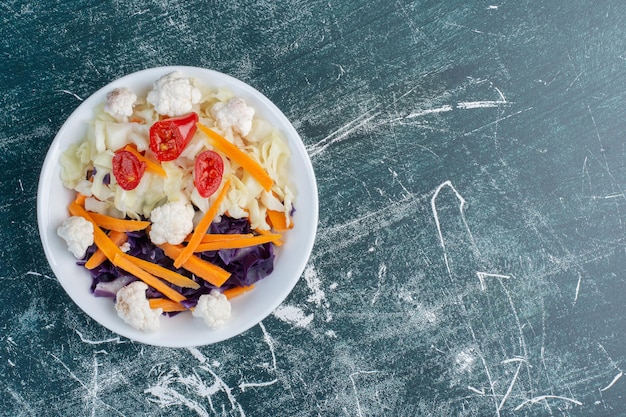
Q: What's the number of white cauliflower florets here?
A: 7